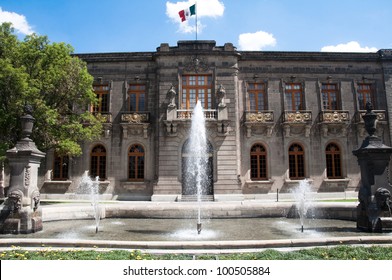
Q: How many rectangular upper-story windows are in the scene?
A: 7